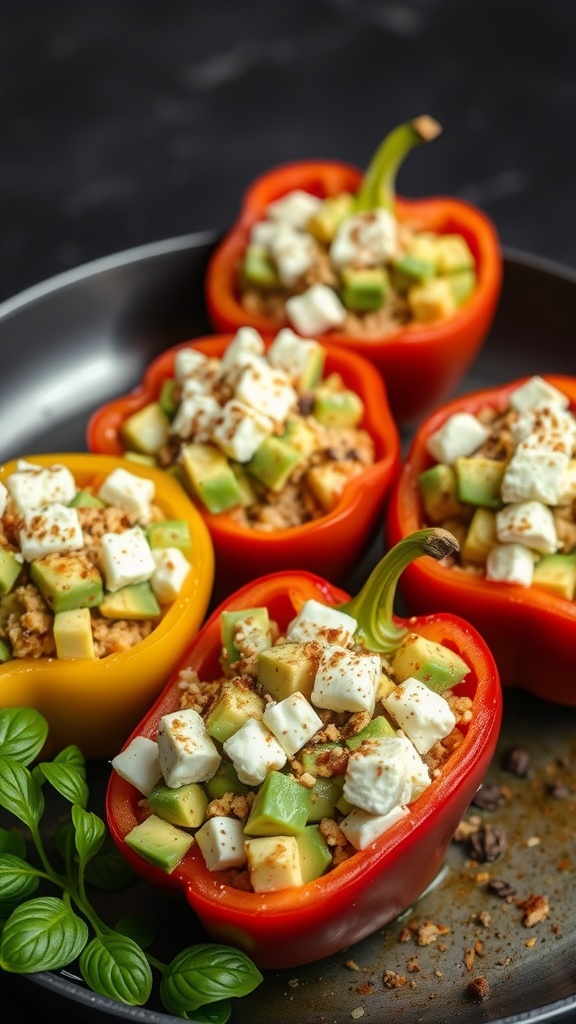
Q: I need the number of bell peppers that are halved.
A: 5